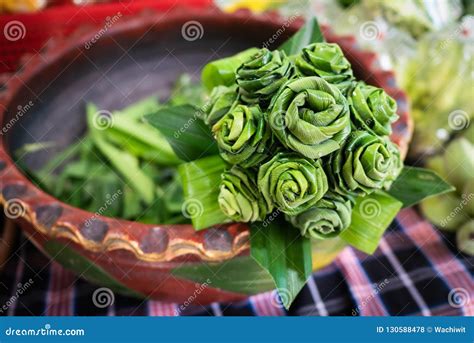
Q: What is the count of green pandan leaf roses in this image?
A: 10